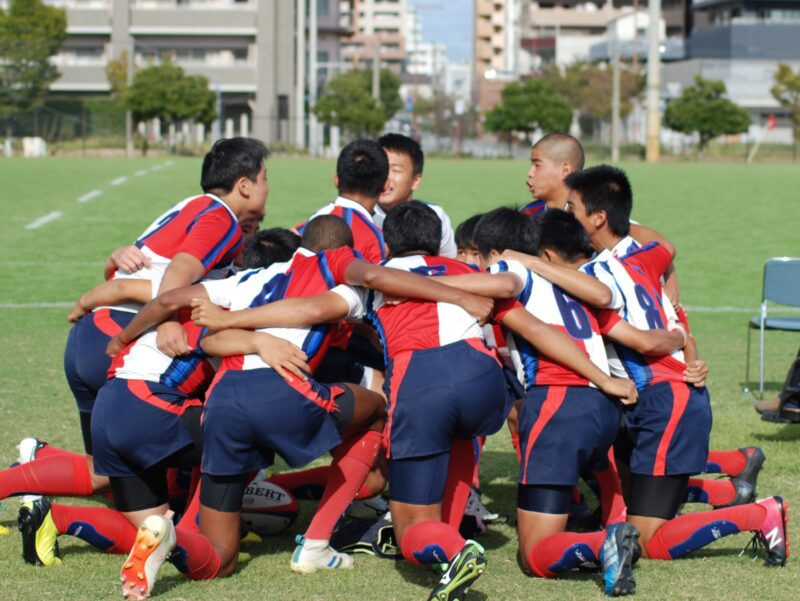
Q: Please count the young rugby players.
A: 12